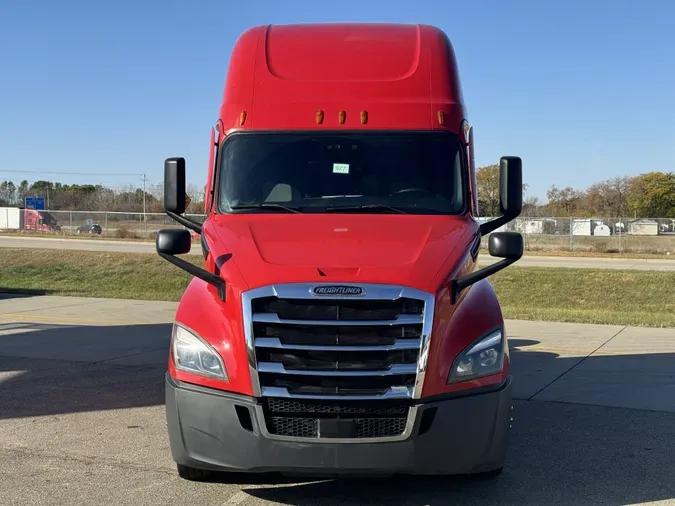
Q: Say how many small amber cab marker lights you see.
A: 5